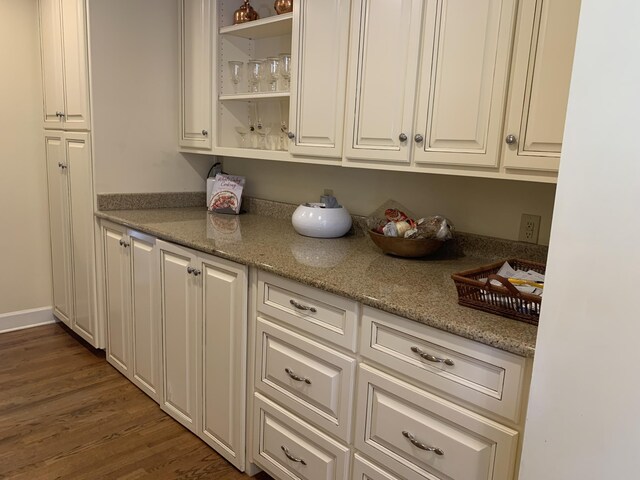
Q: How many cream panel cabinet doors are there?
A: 13